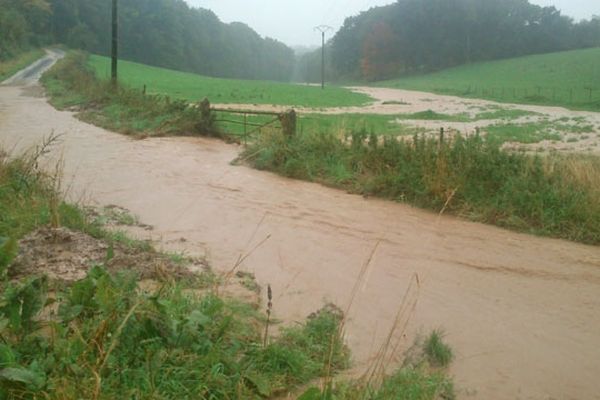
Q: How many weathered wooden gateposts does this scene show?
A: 2